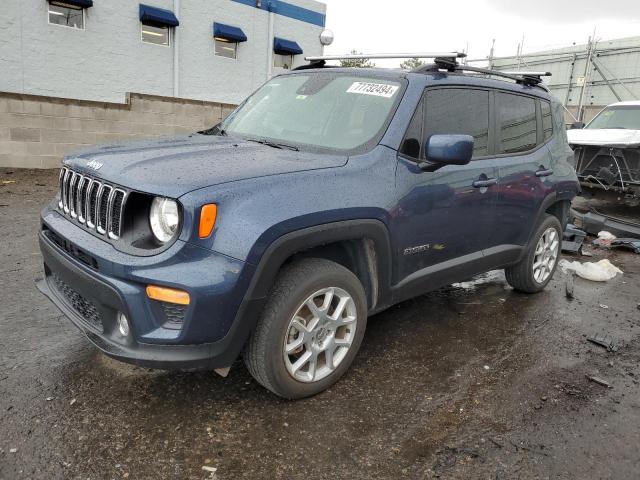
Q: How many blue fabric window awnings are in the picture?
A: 4